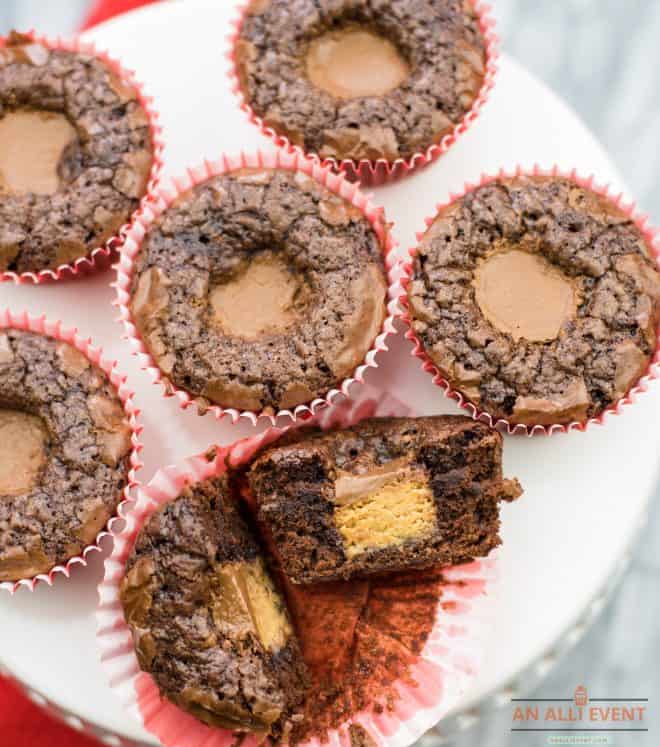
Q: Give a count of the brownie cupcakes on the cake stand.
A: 6